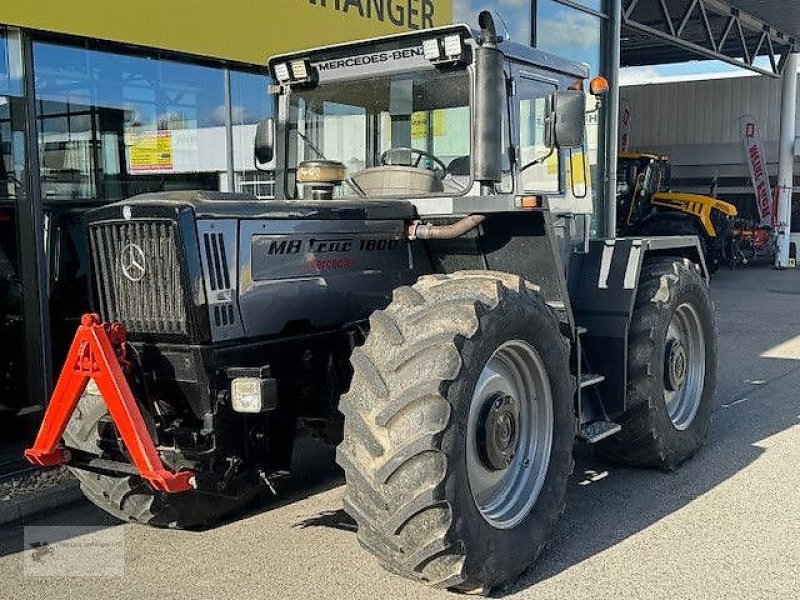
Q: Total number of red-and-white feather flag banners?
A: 2